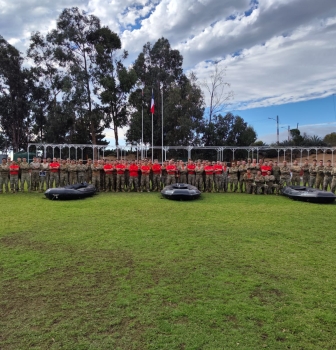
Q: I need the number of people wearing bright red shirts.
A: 12